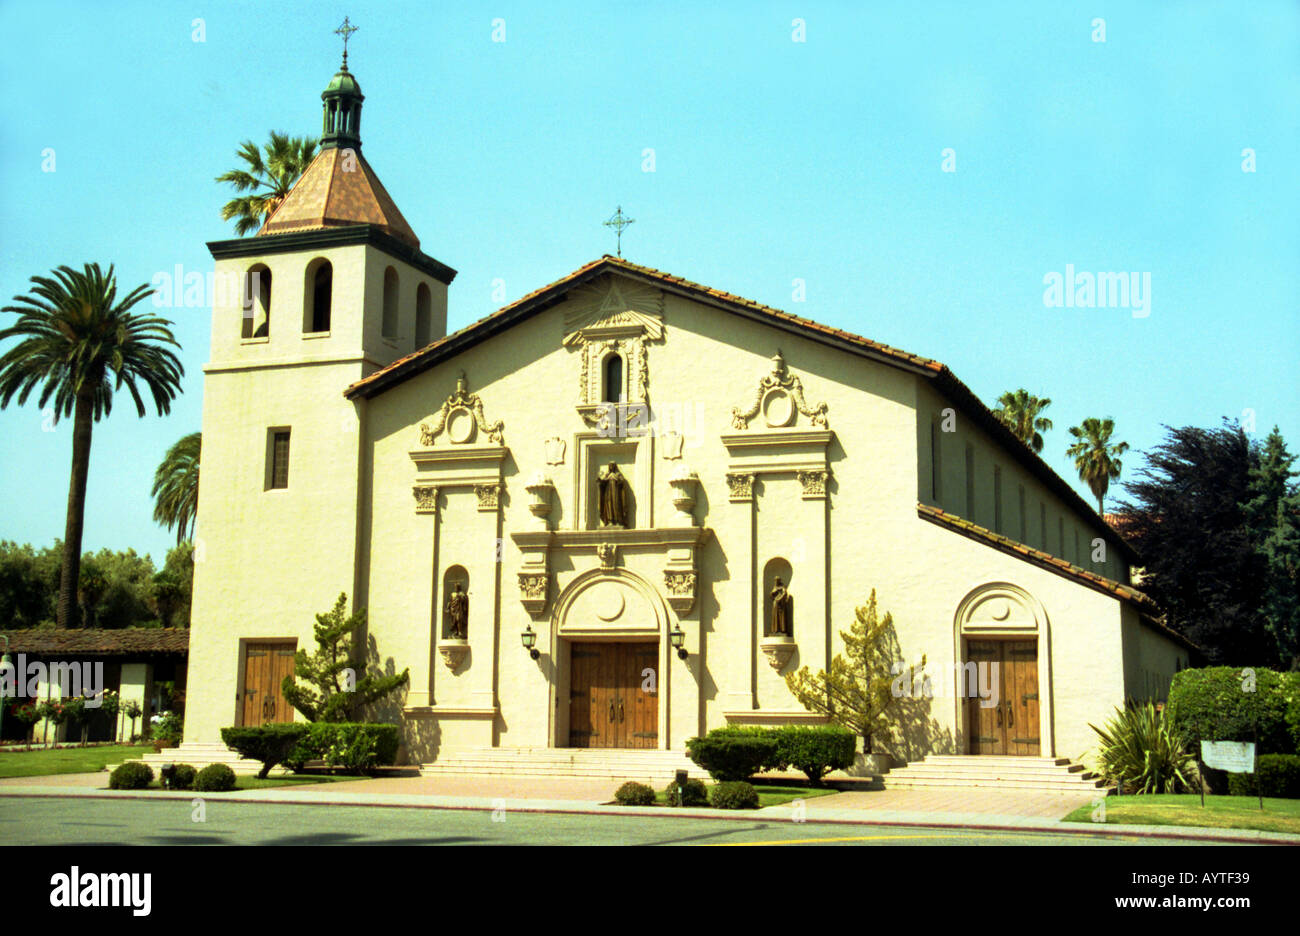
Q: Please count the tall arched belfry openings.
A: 4